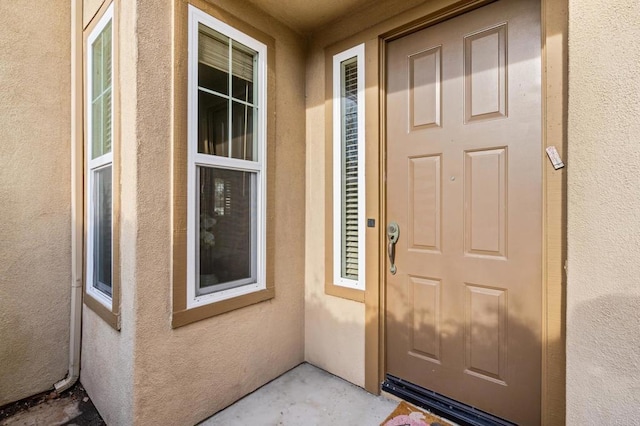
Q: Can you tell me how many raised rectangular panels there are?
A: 6